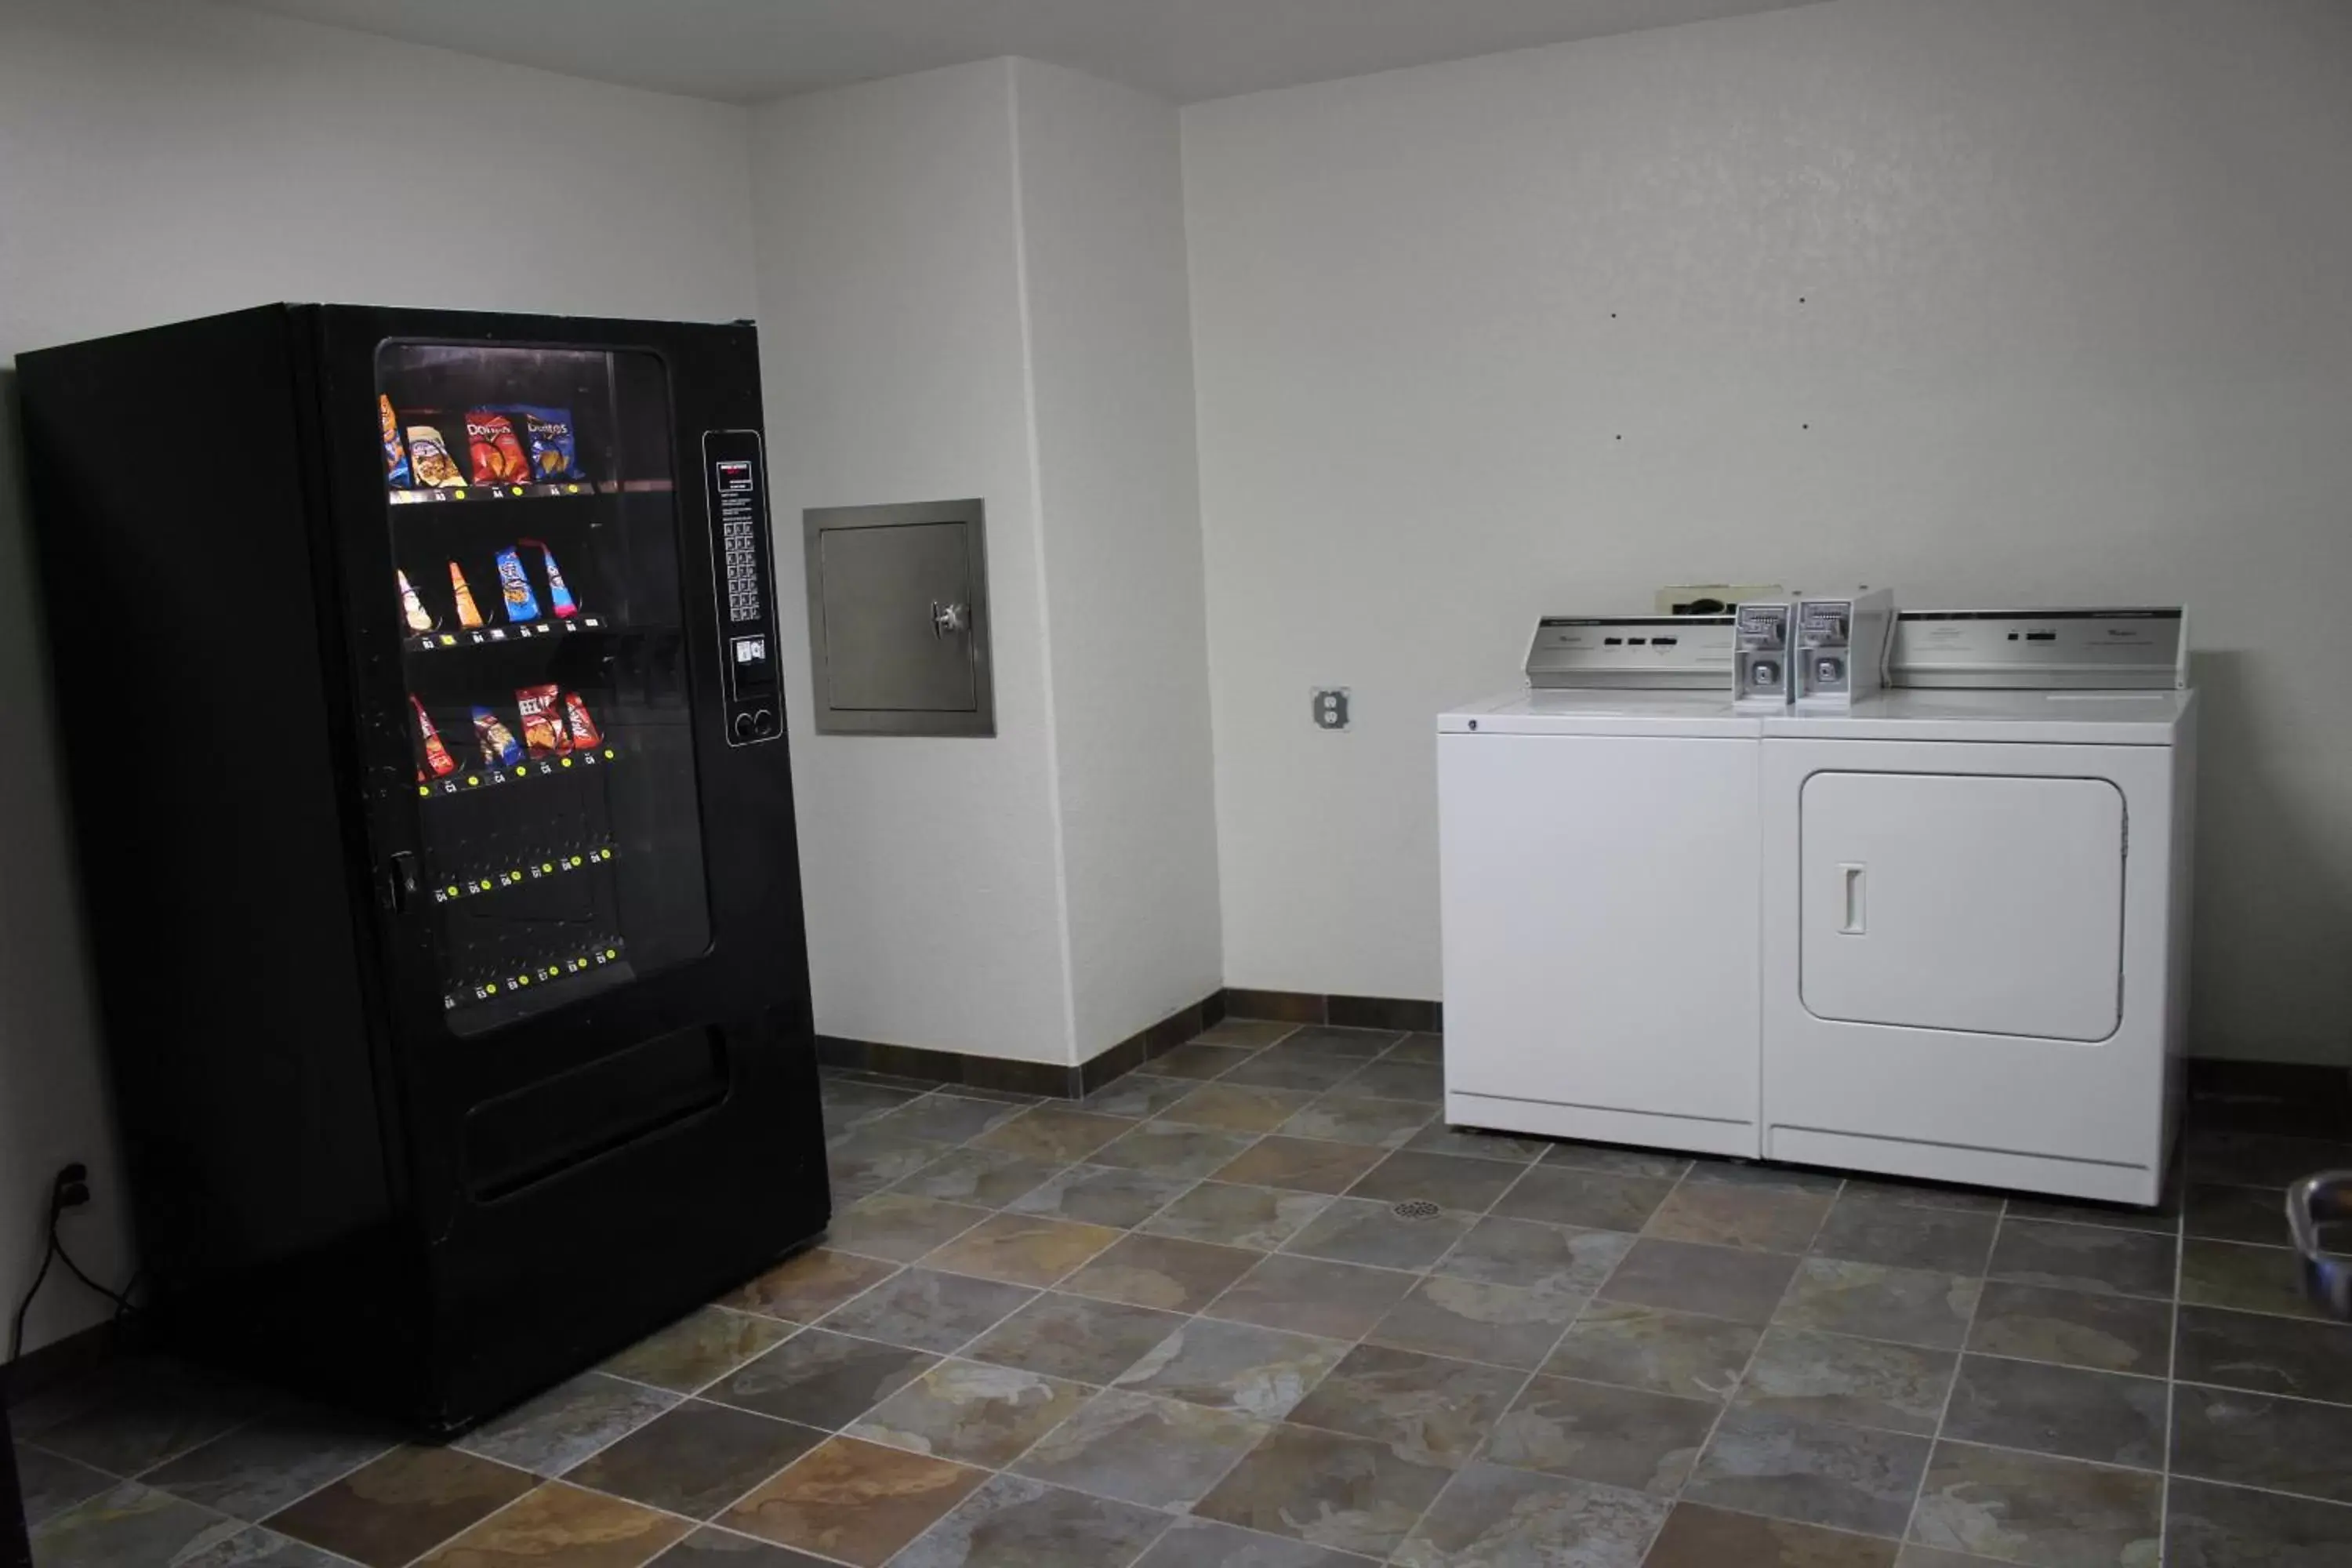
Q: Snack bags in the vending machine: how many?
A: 12